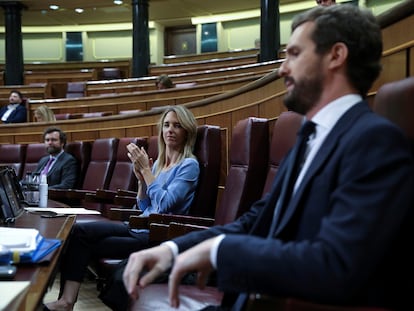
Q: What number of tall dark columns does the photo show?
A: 3